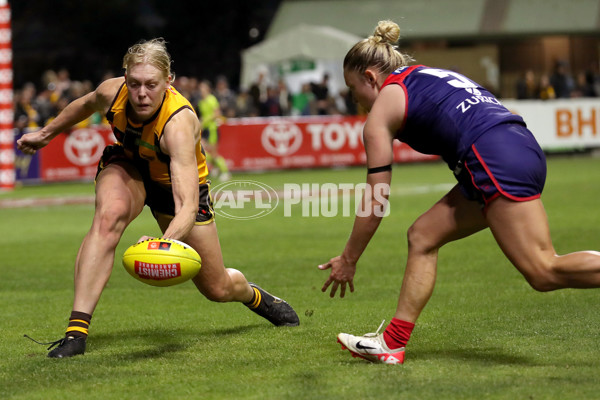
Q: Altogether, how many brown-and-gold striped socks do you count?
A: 2